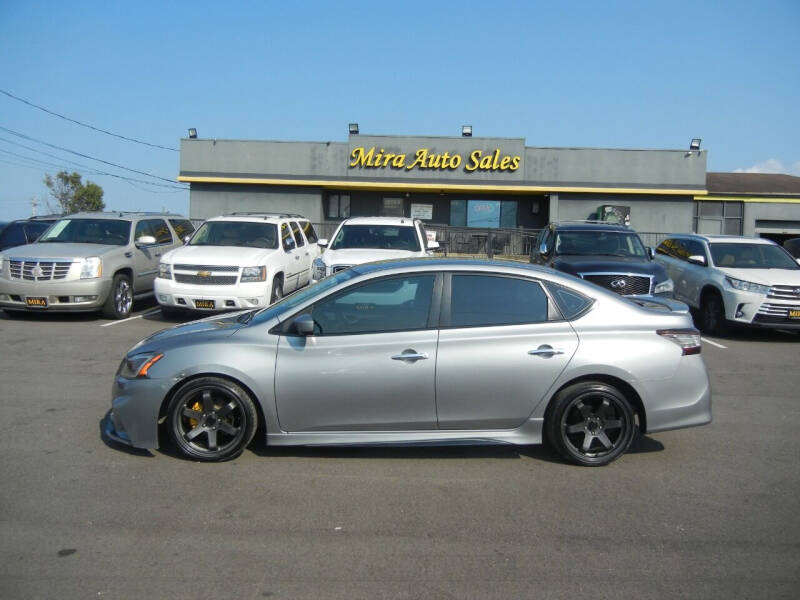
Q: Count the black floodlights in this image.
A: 4